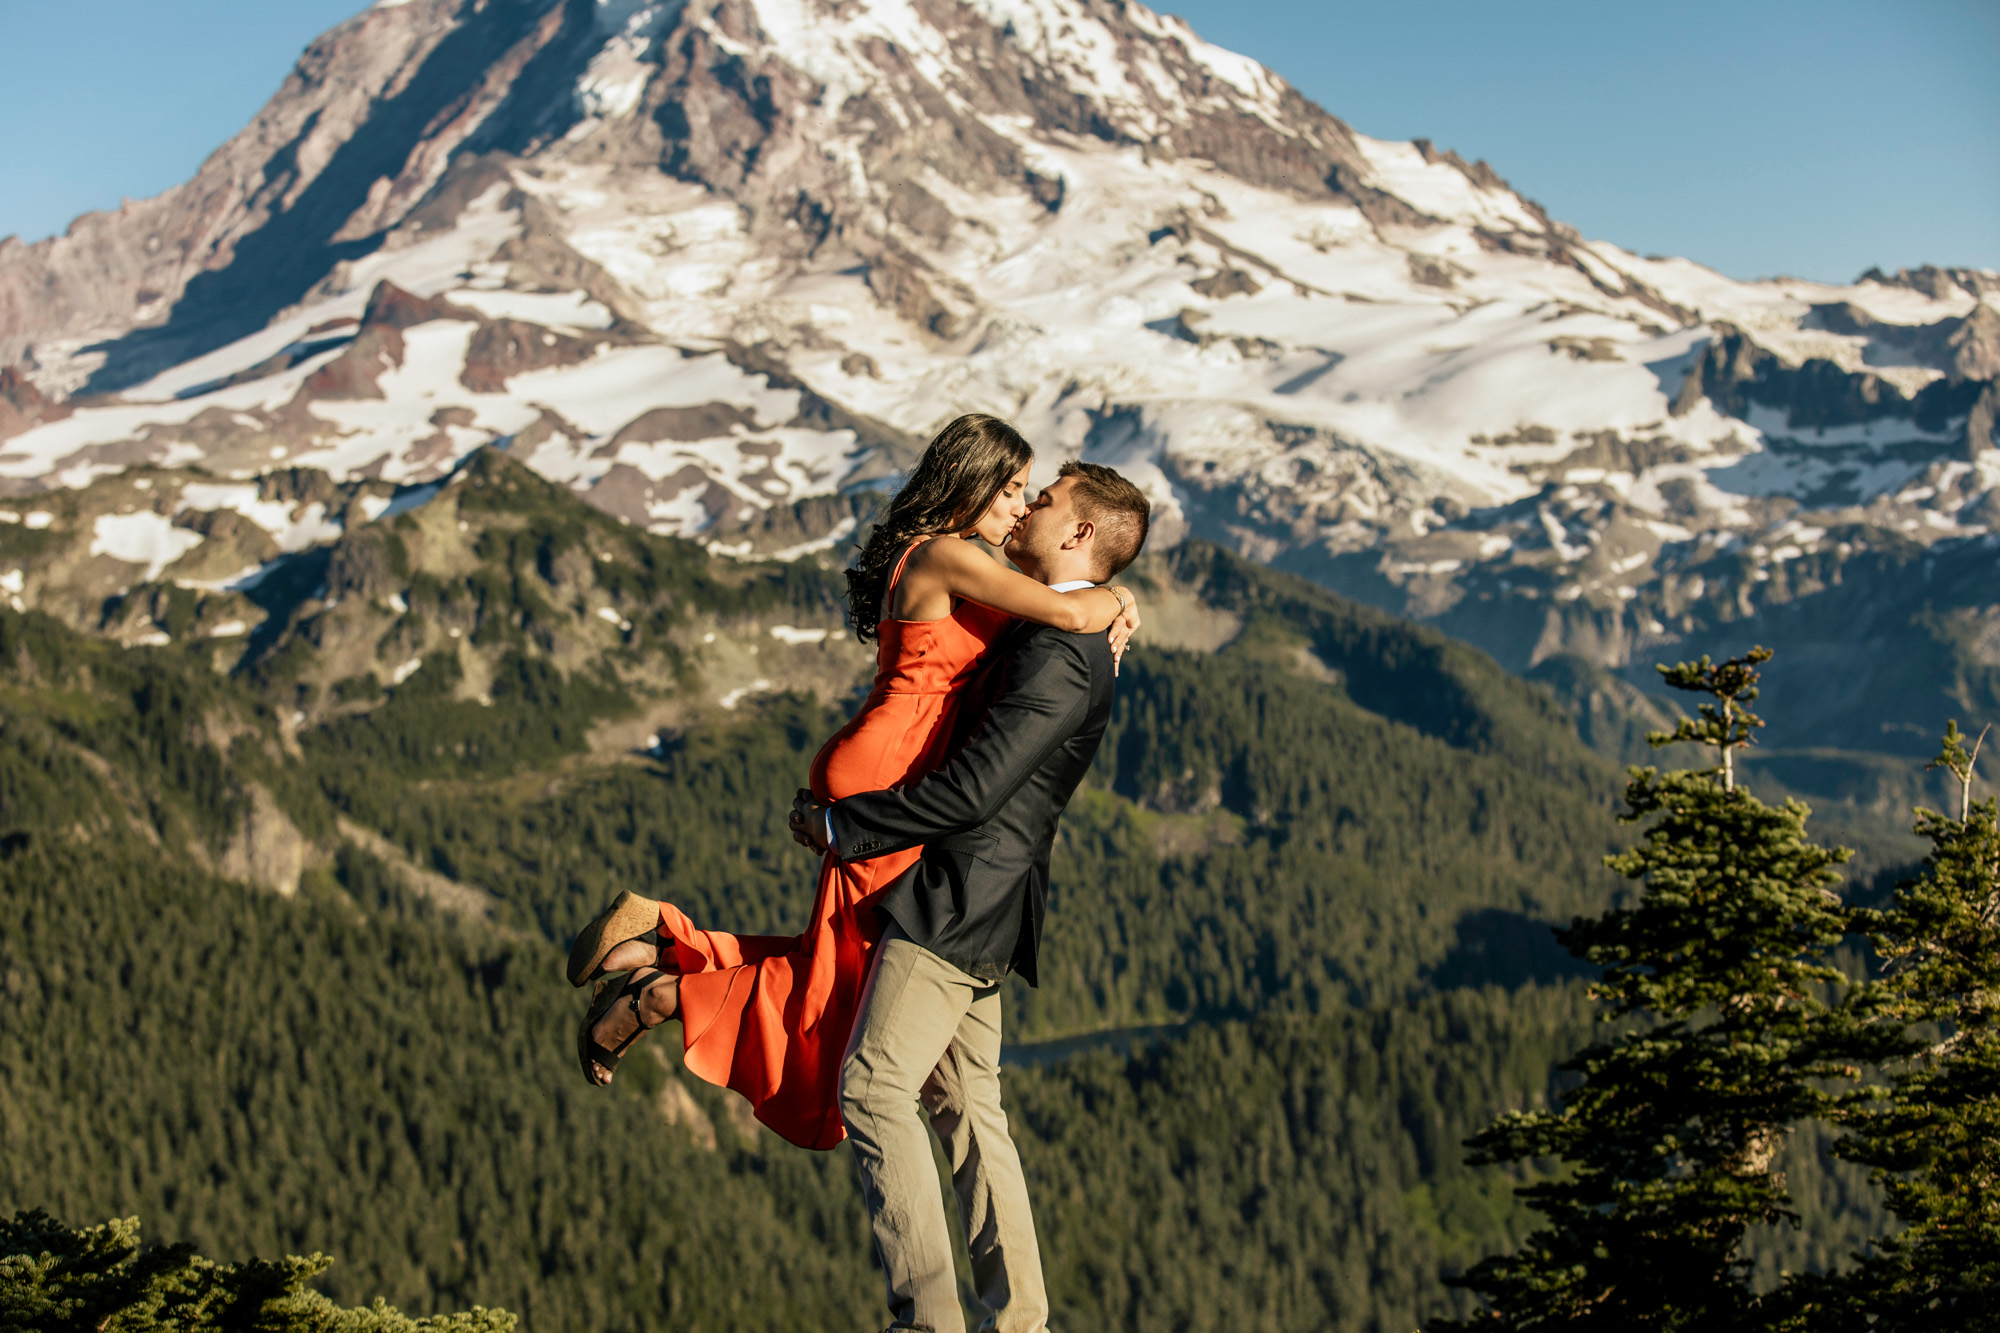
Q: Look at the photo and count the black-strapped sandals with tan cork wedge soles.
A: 2